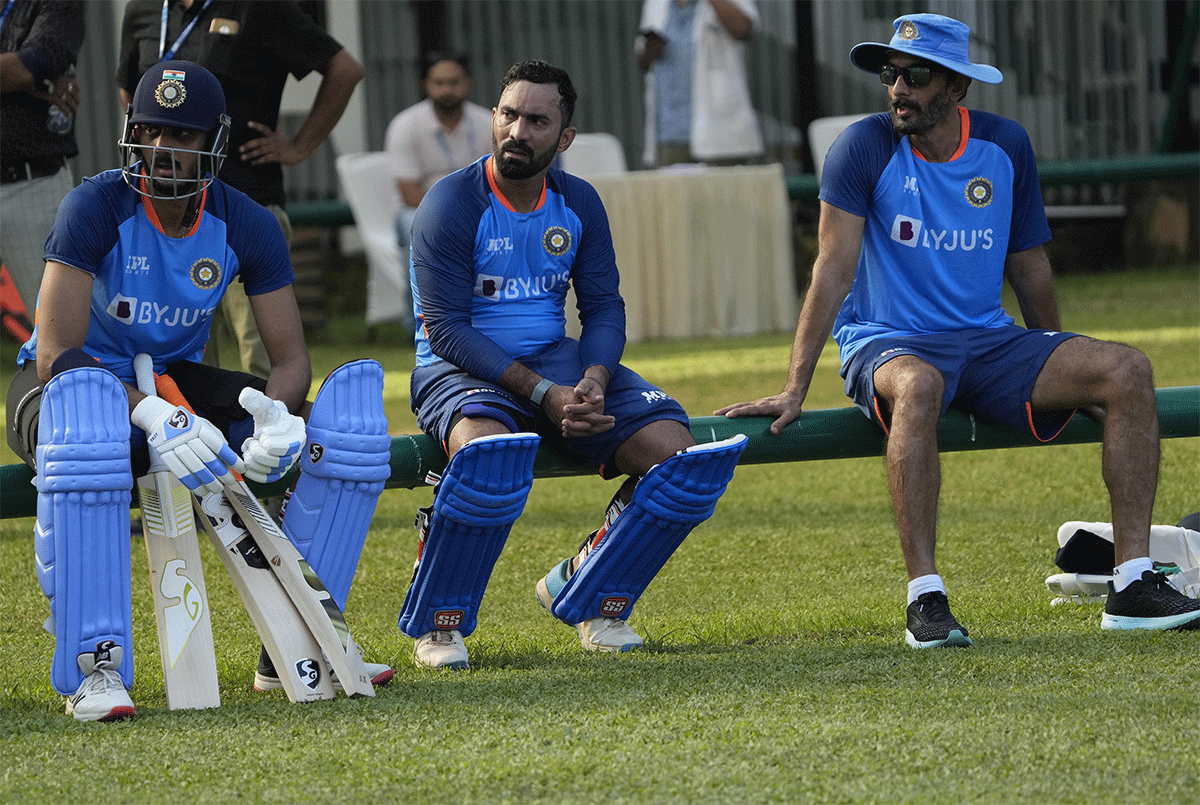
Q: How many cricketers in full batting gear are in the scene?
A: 1